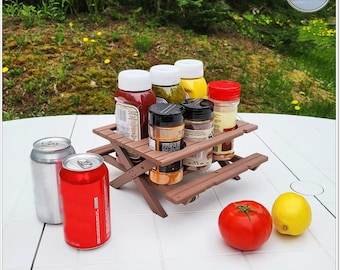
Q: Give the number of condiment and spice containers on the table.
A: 6